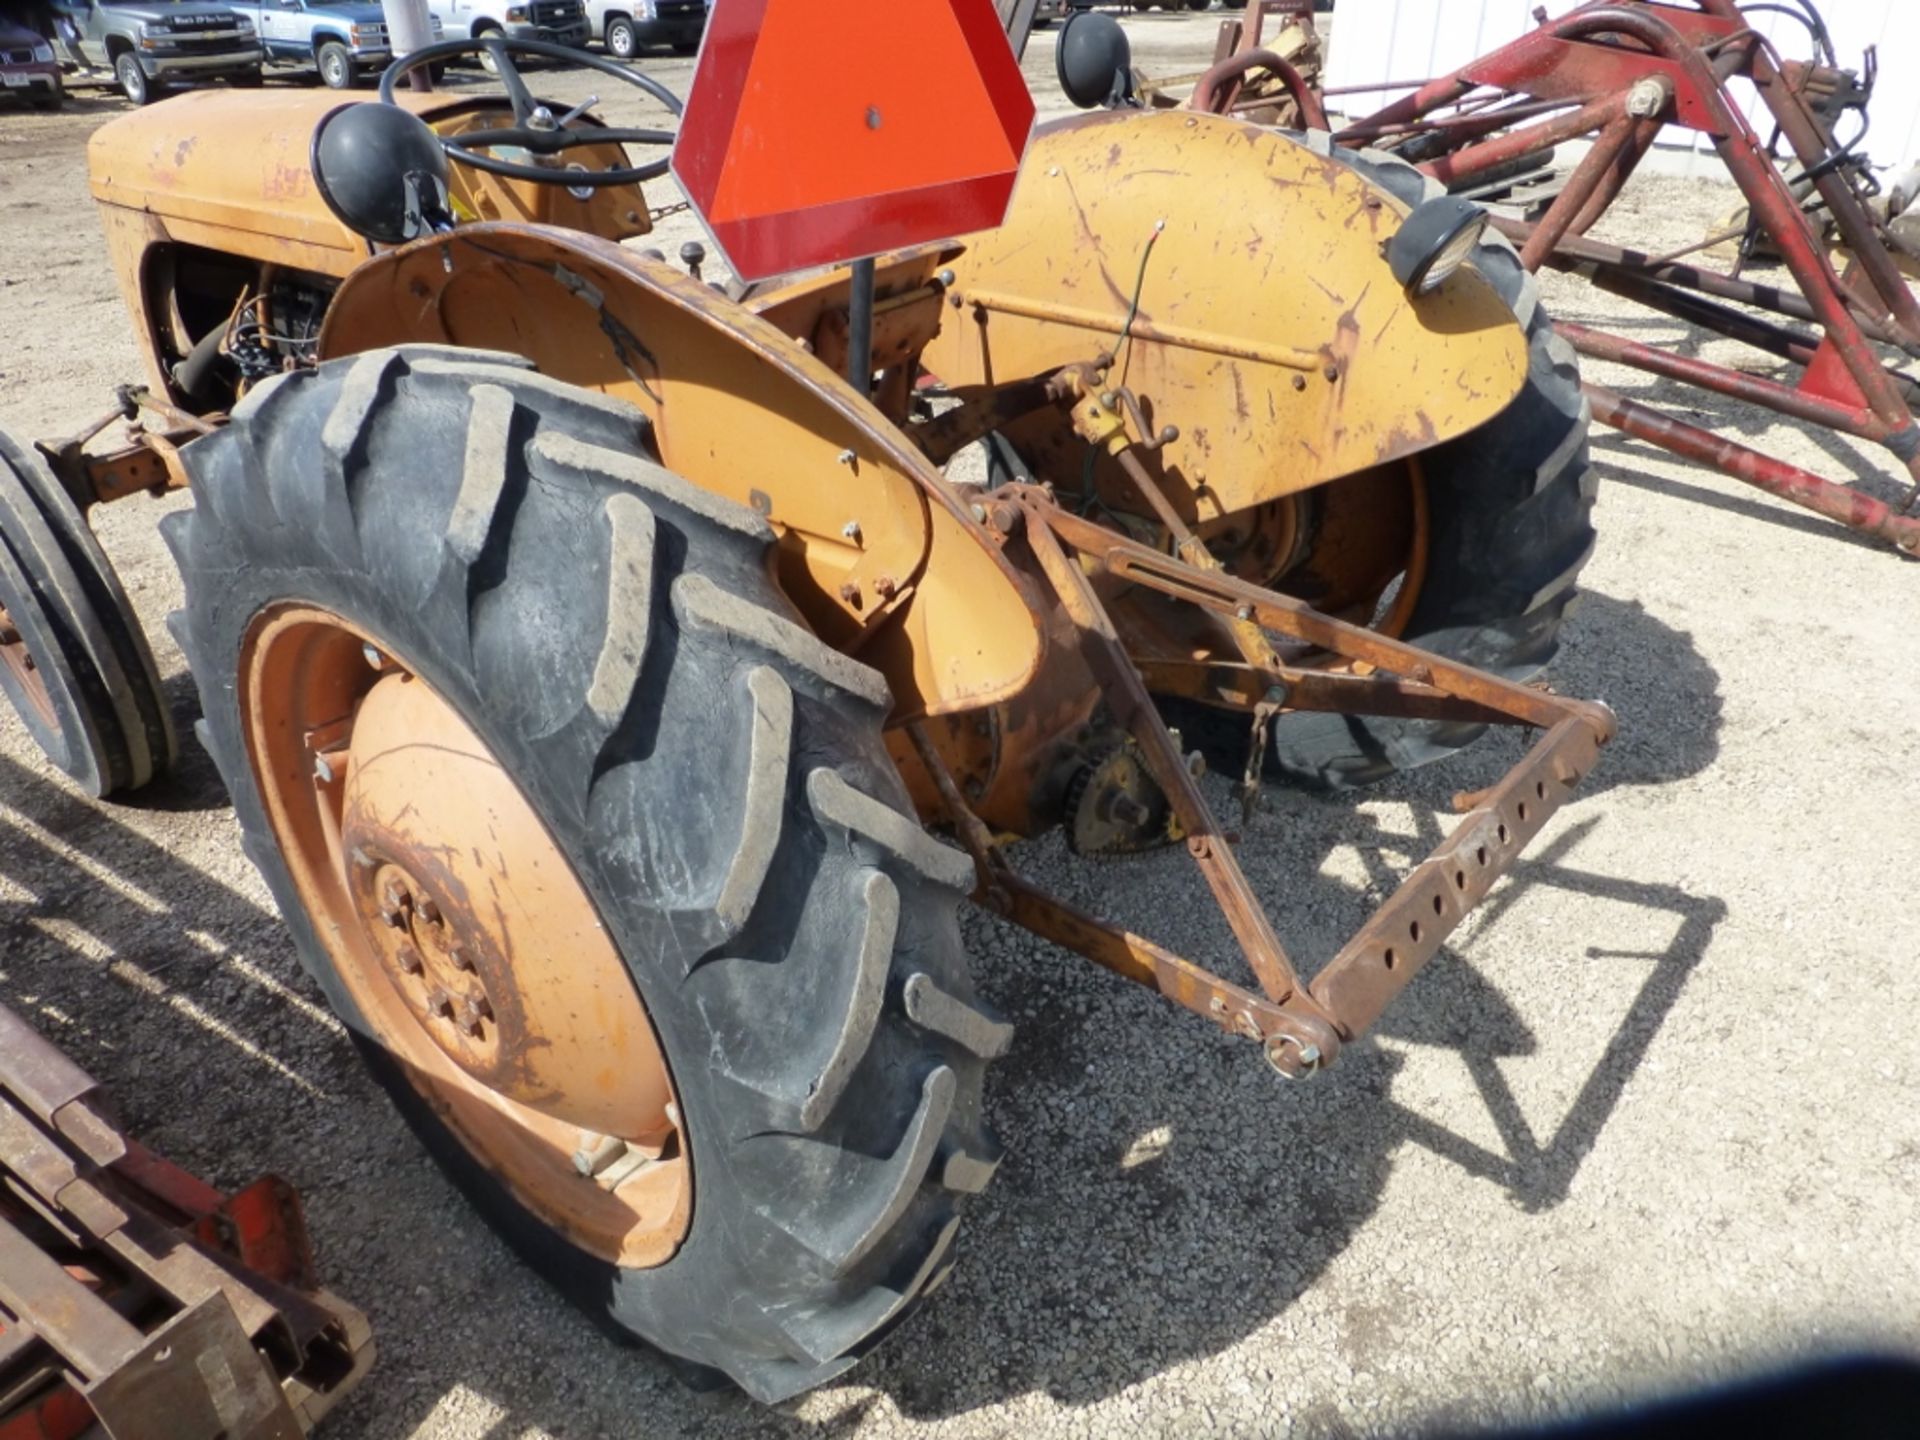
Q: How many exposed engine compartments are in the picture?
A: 1